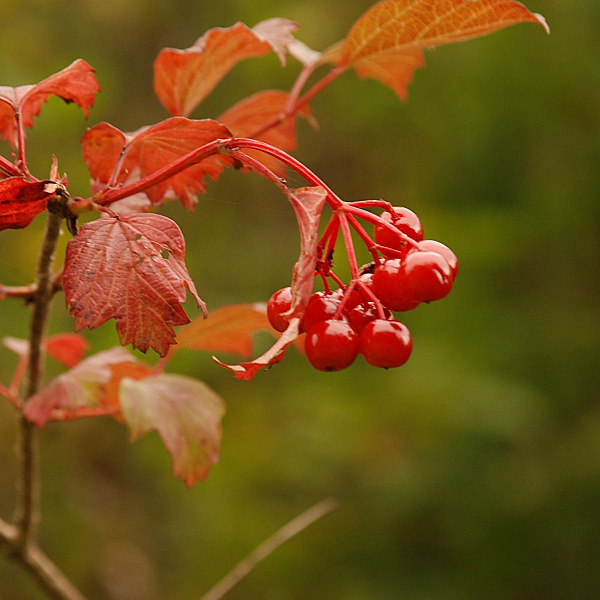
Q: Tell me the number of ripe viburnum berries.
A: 10